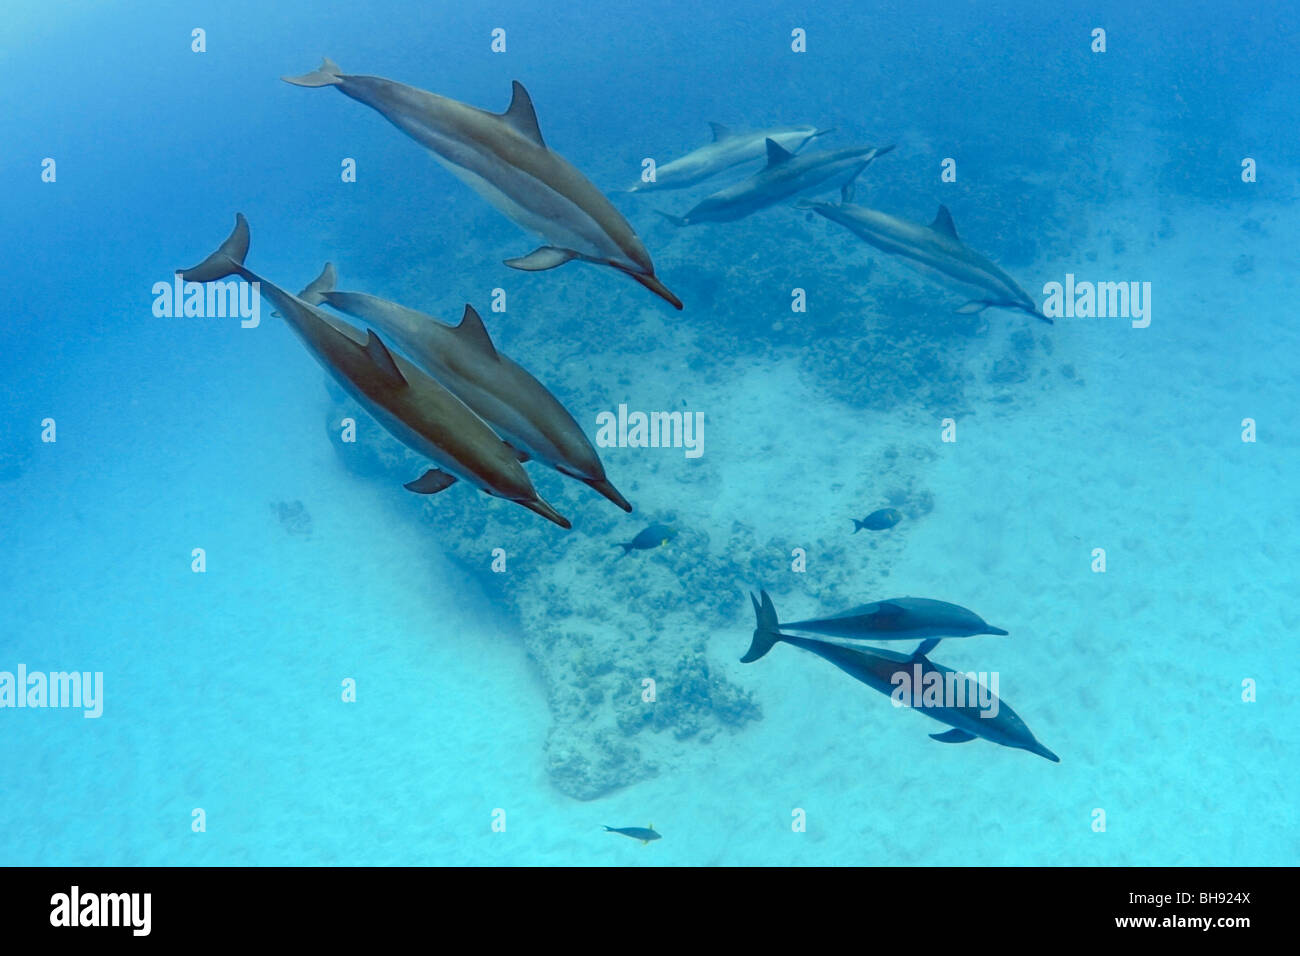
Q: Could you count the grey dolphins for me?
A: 8